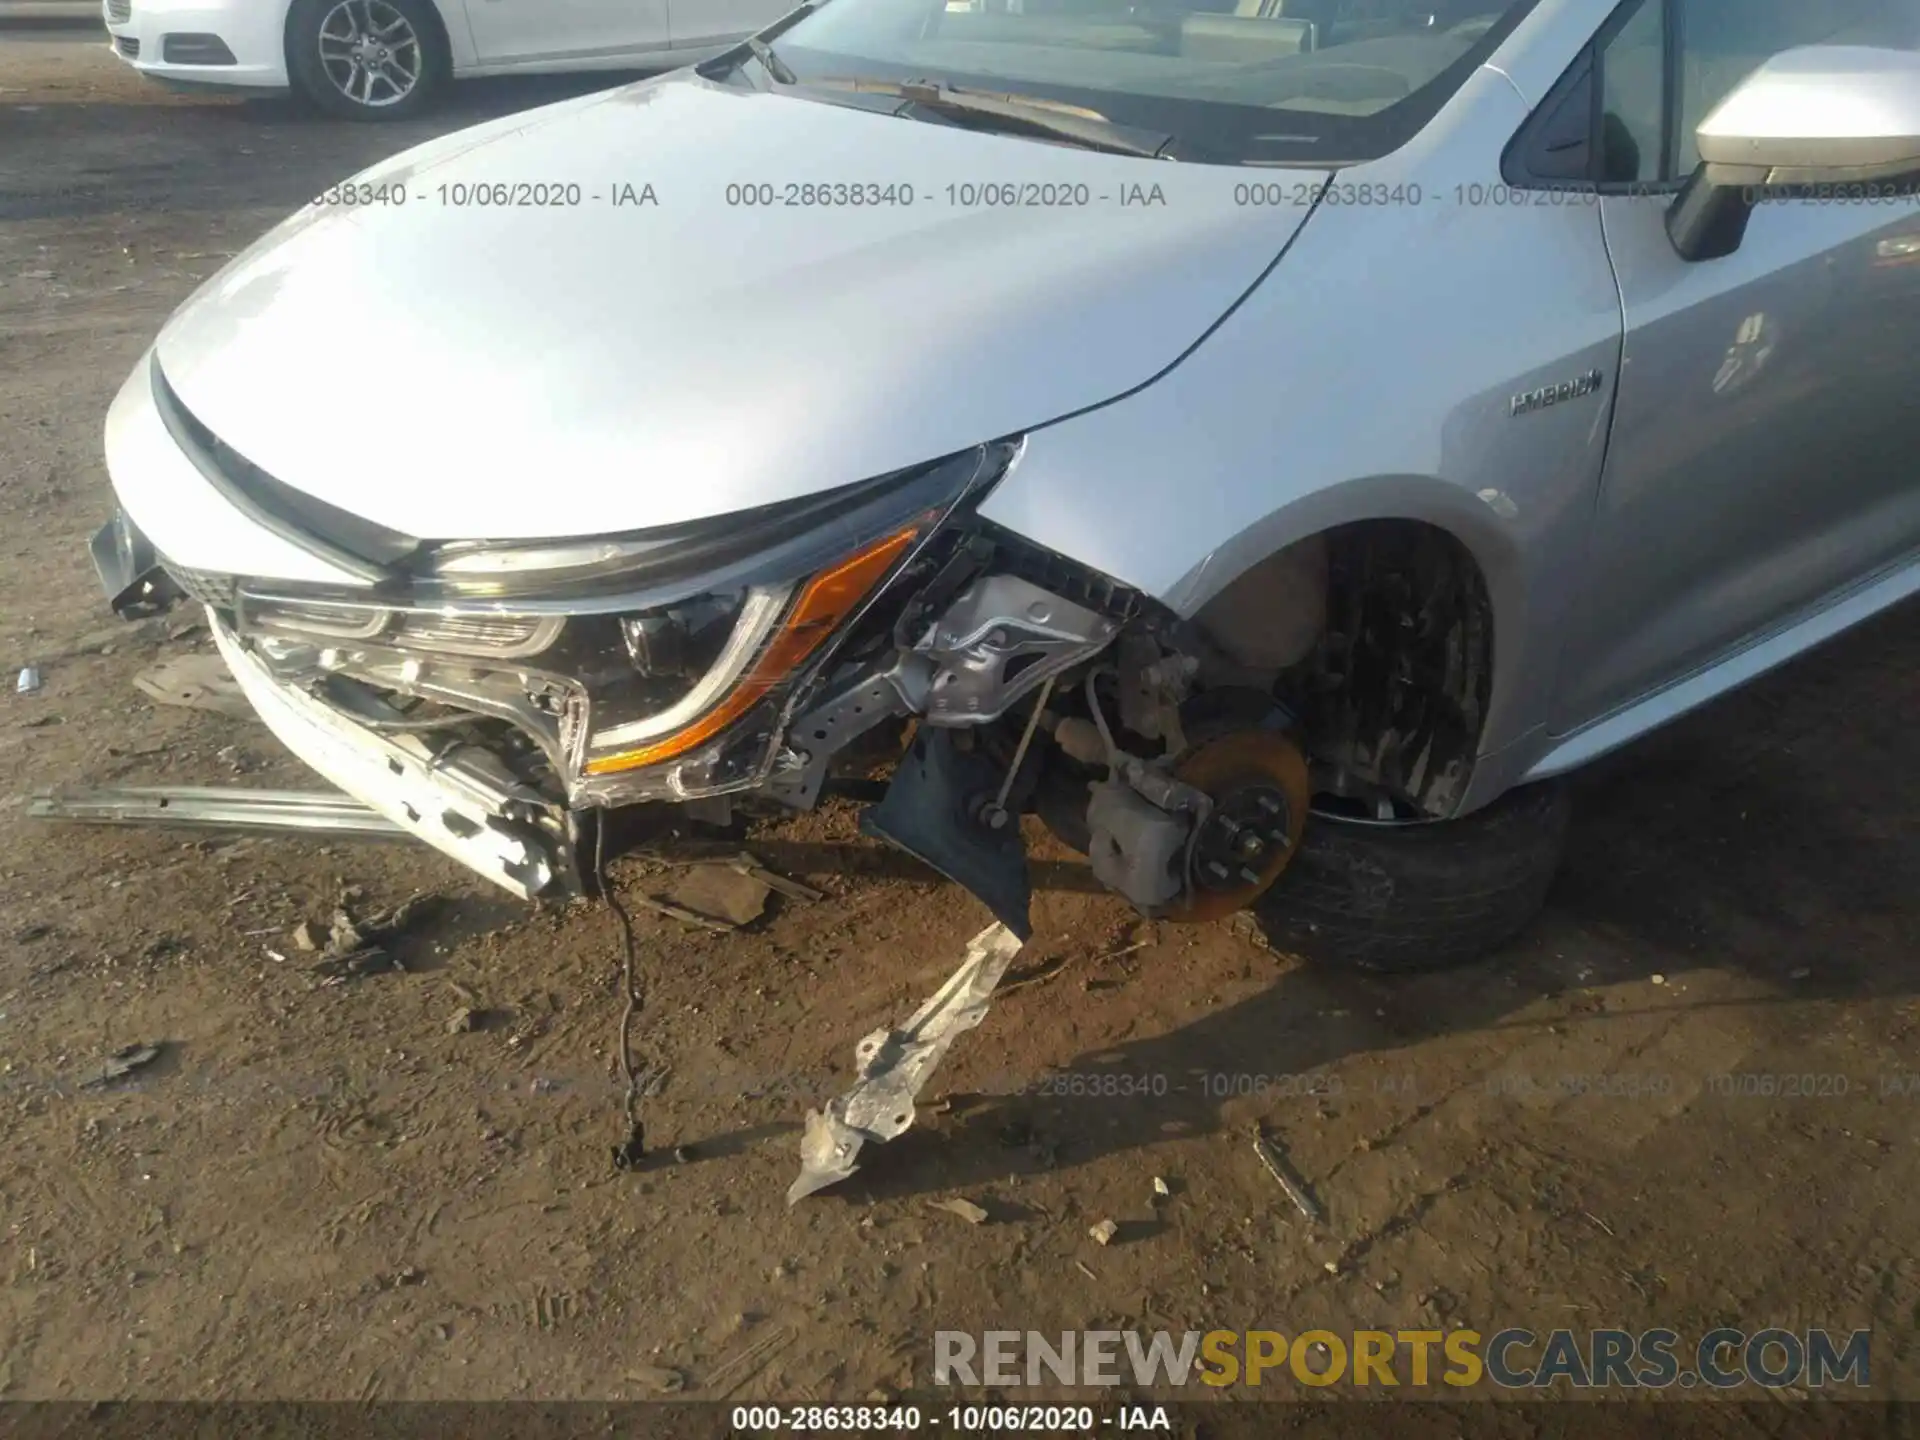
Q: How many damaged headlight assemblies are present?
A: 1